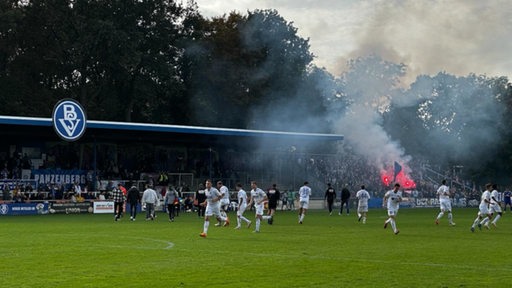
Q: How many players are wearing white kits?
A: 10